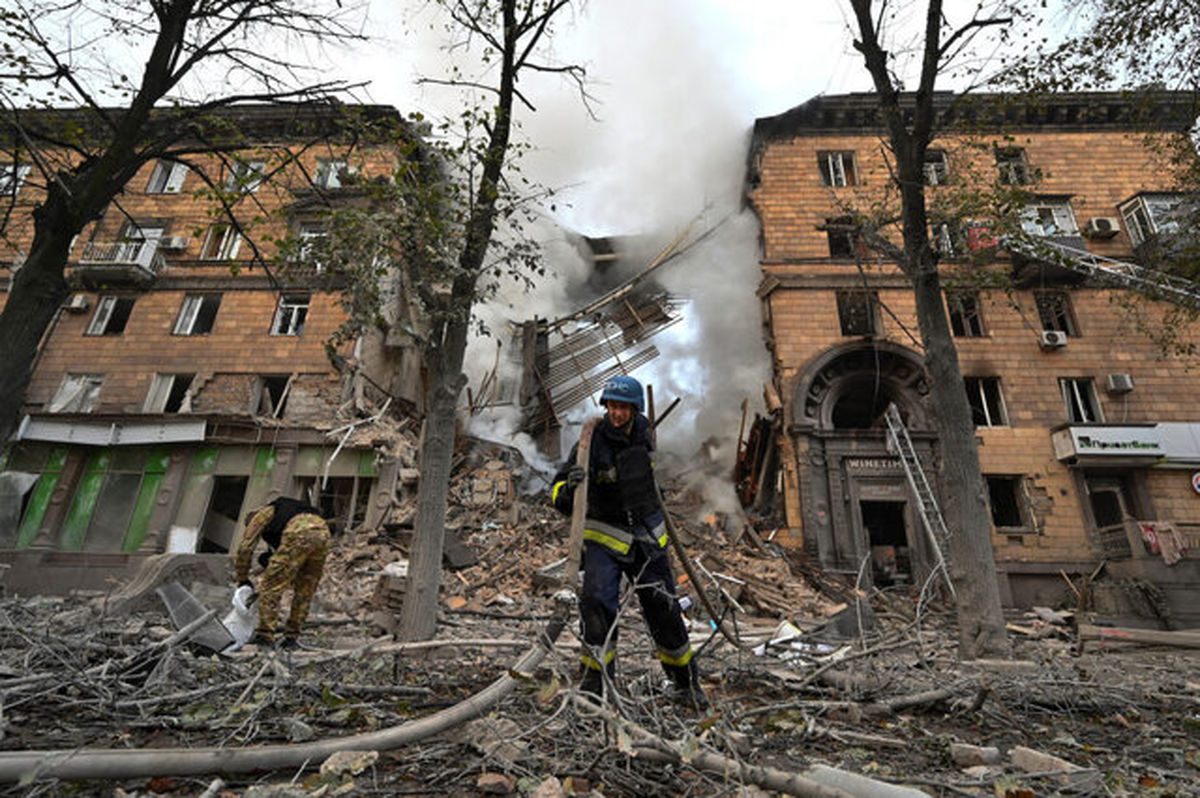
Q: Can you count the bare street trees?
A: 3